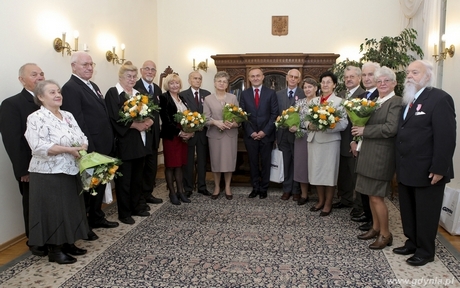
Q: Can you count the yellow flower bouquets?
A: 7